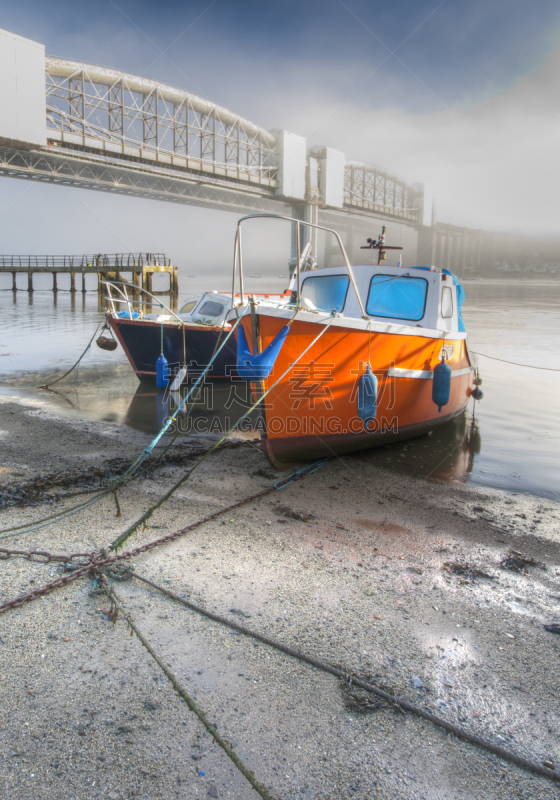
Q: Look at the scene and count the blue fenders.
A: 4